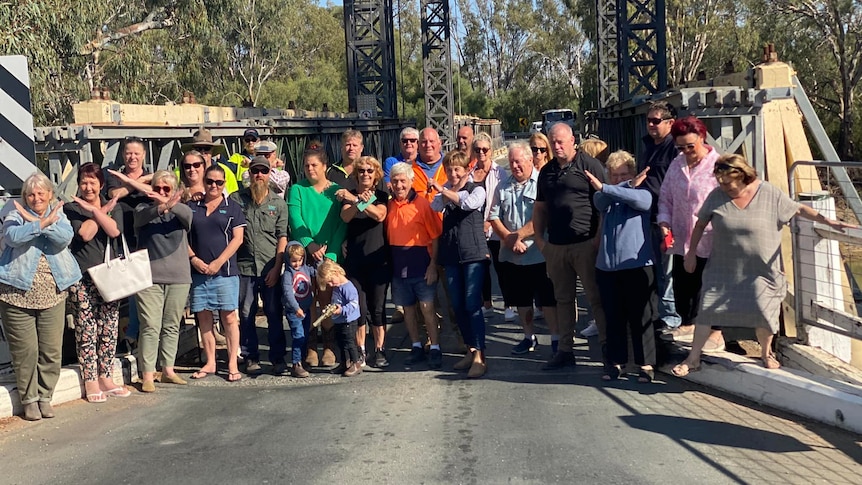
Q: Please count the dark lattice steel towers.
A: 4